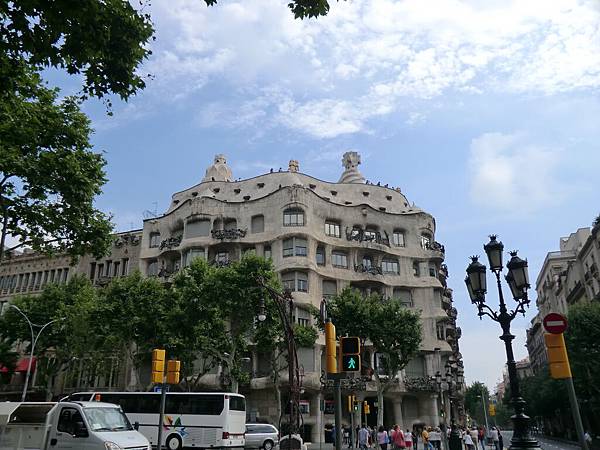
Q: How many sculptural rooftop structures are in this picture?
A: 3